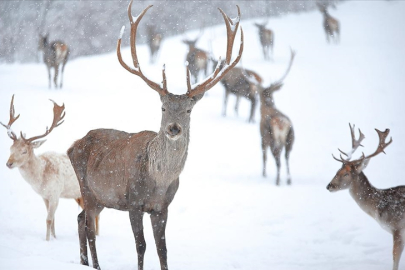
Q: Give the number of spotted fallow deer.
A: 2